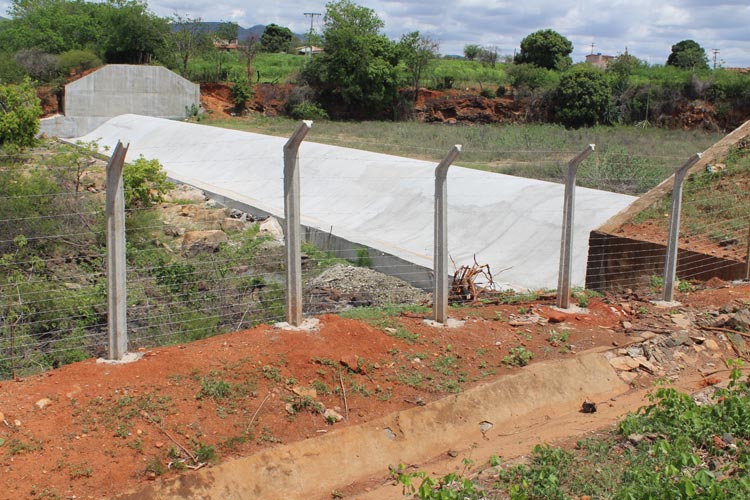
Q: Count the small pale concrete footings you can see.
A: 5